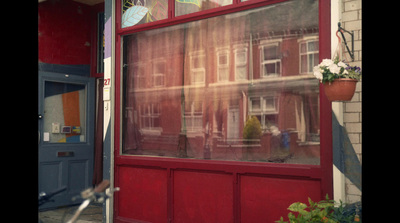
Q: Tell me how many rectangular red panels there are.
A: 3